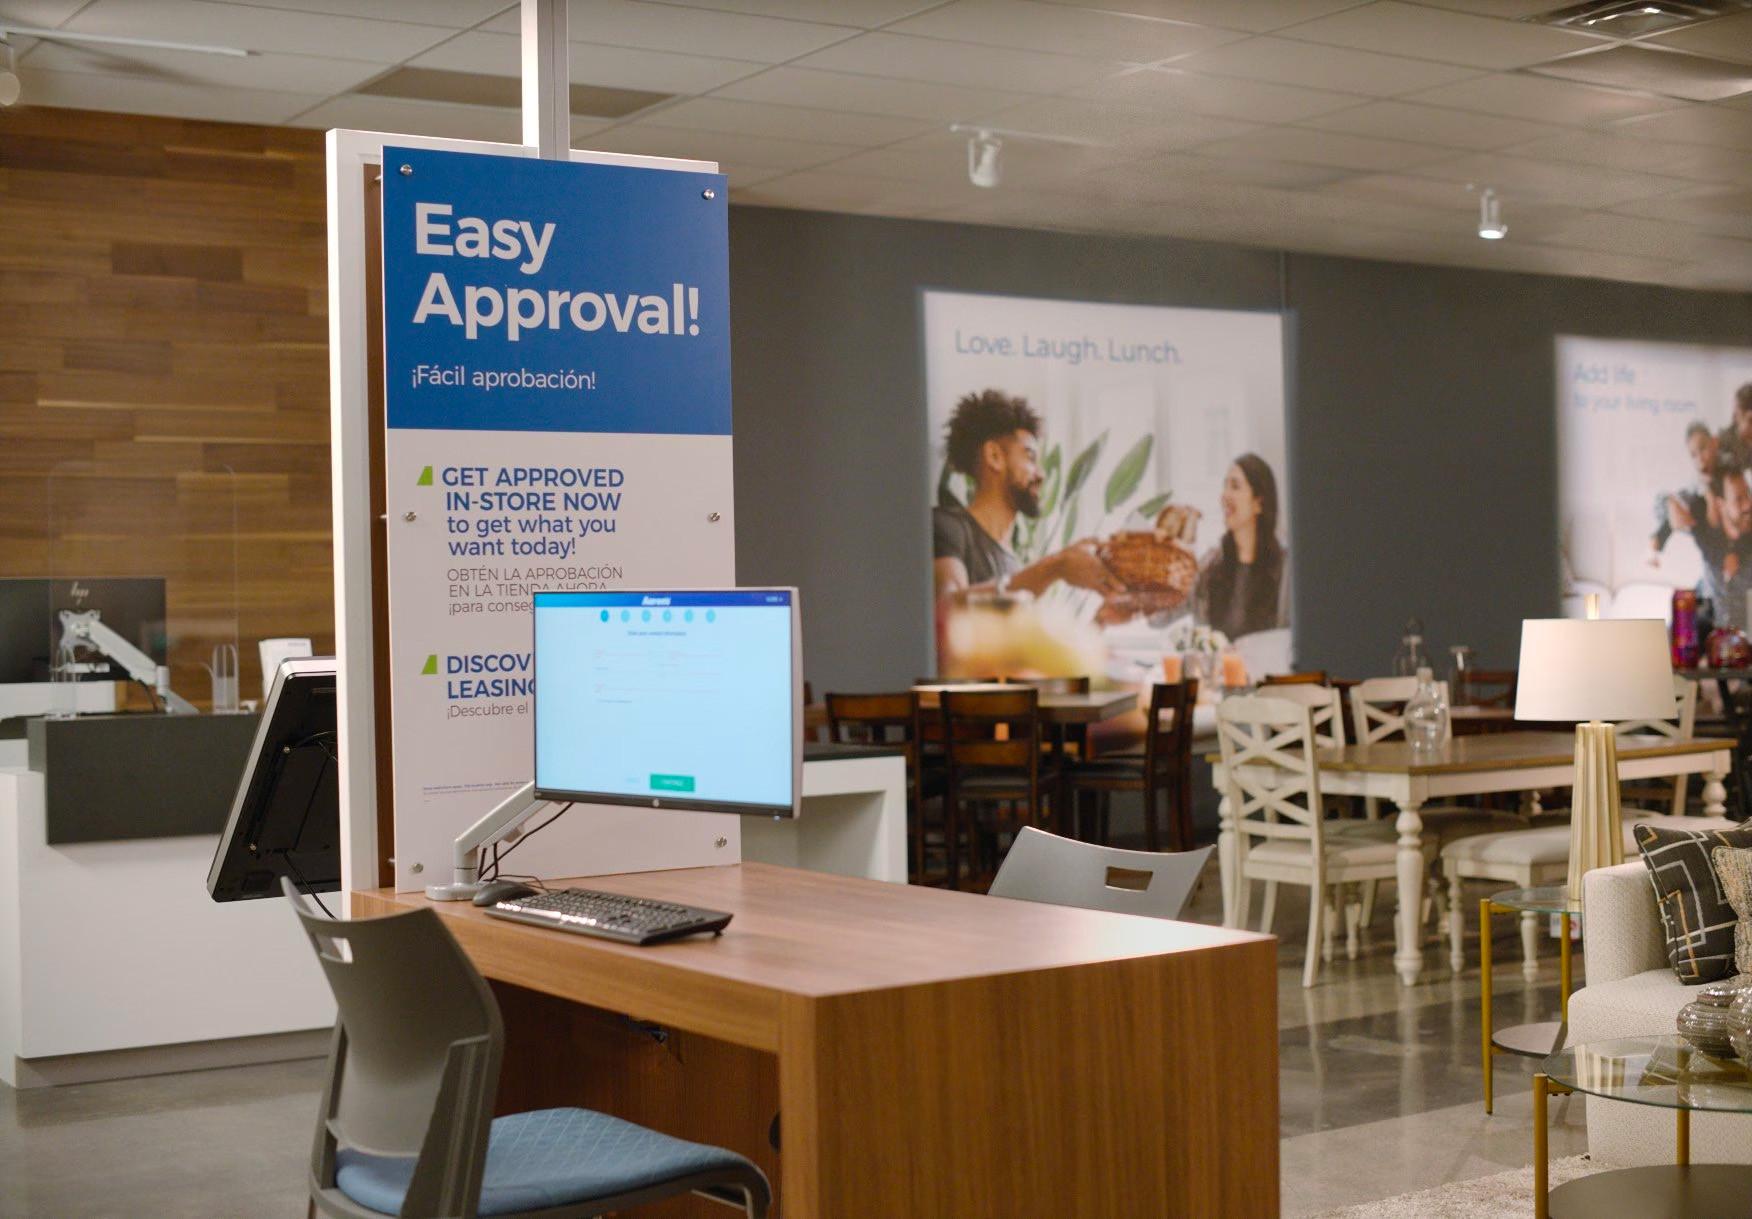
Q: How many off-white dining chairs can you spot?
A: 4